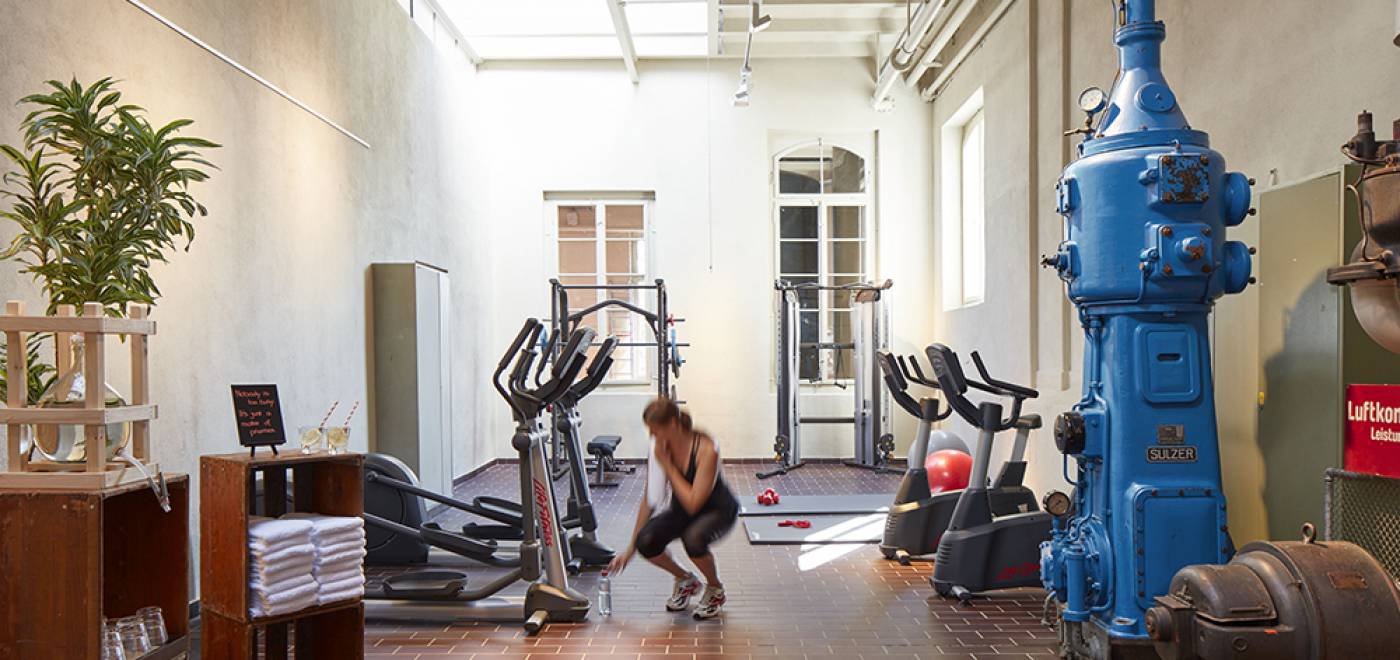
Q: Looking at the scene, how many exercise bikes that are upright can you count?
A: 2